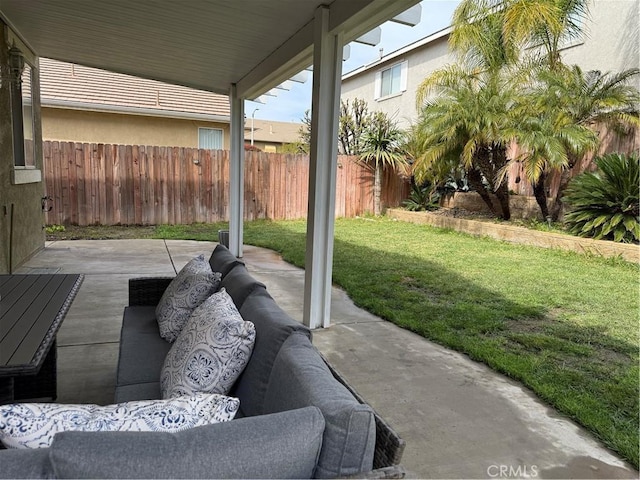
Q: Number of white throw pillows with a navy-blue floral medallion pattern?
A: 3